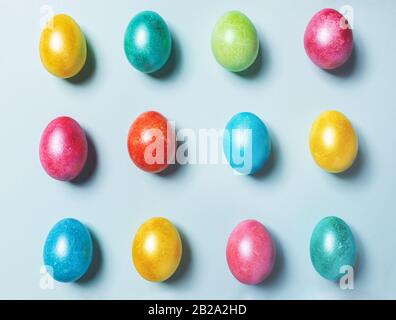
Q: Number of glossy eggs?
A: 12